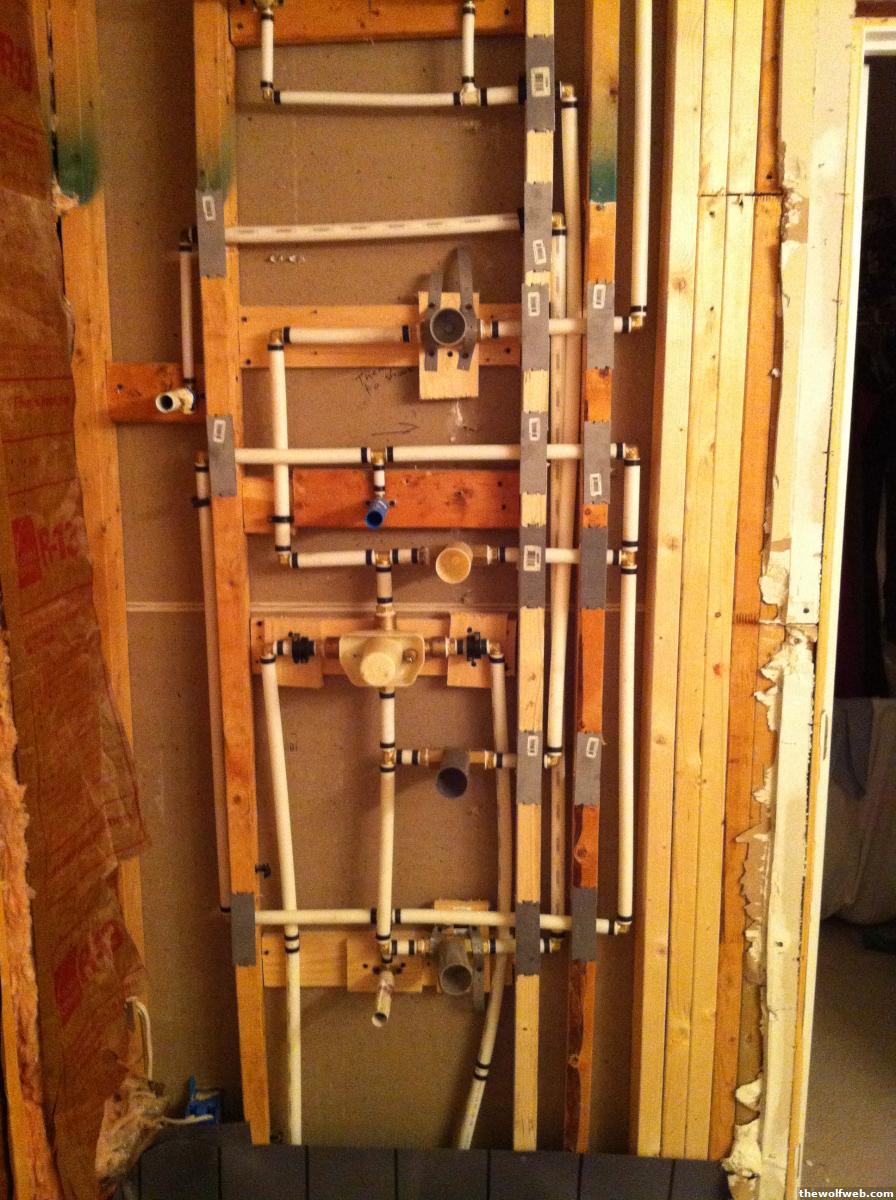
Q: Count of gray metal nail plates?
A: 15